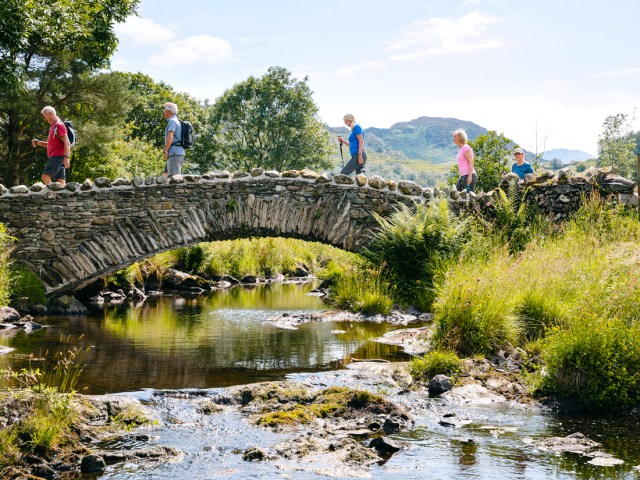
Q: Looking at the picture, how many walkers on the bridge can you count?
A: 5